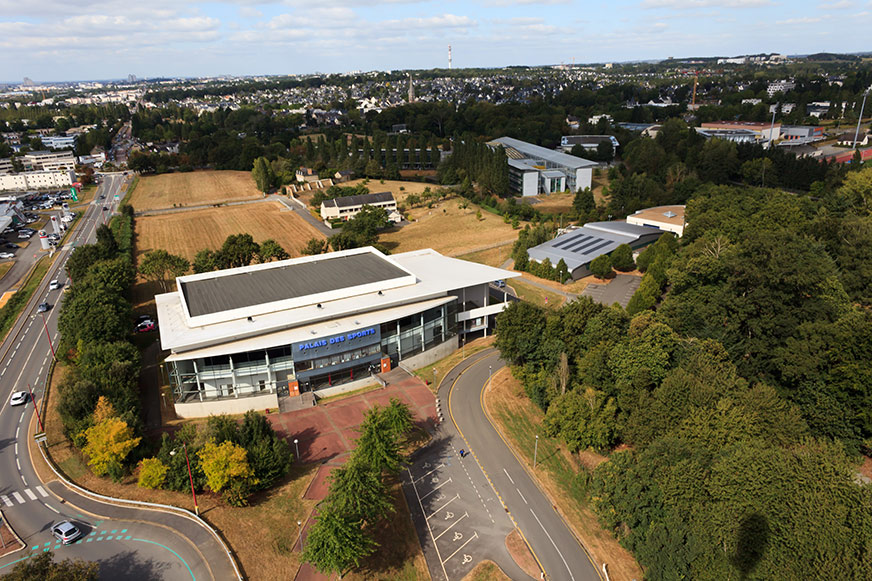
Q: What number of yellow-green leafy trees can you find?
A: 3